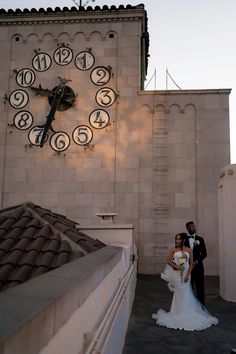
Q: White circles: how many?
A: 12